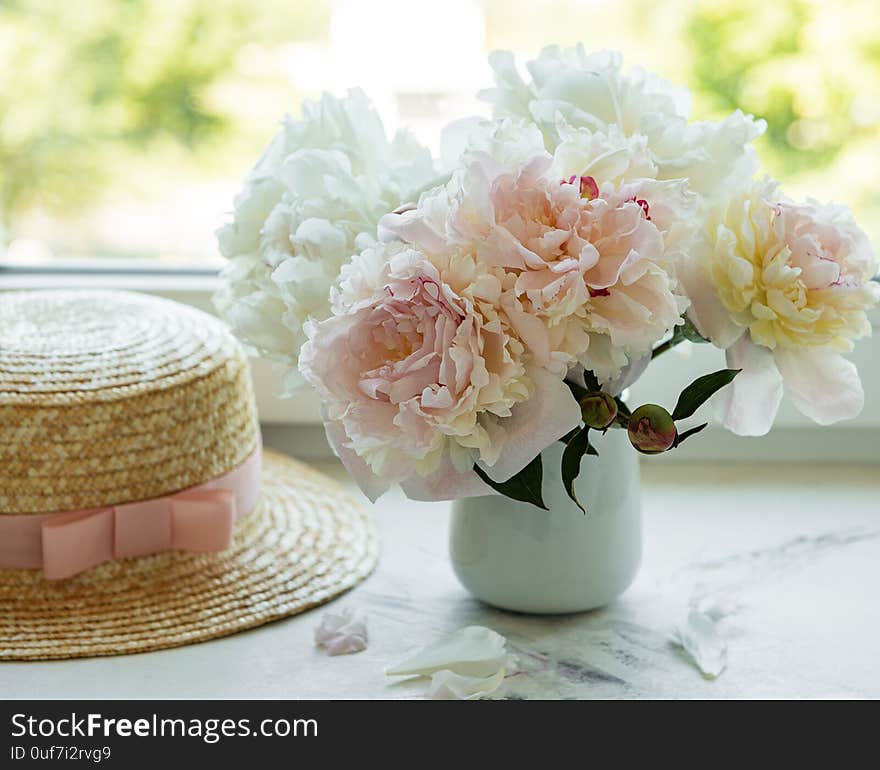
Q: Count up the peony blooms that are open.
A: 5